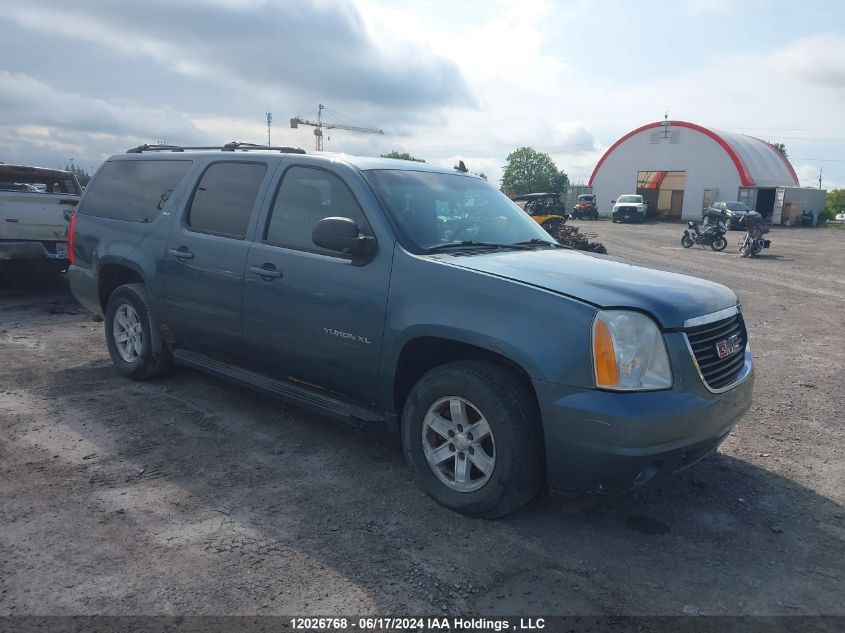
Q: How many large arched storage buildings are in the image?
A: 1